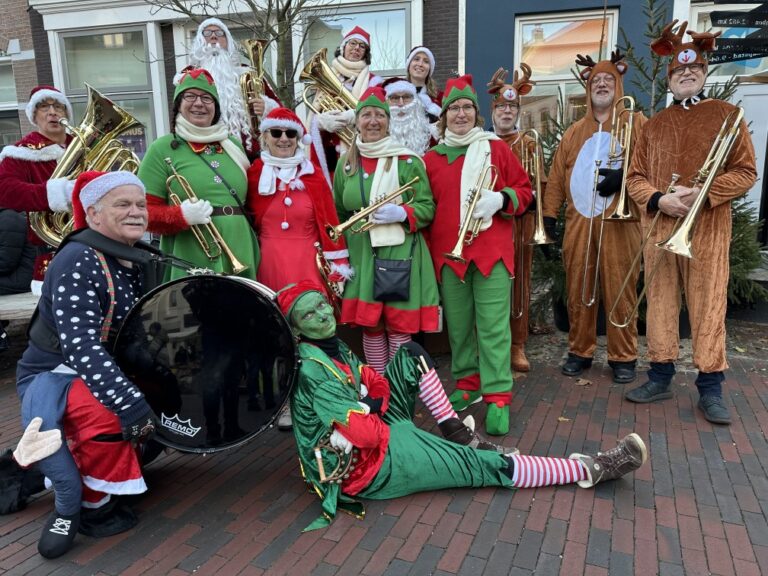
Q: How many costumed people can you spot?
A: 14